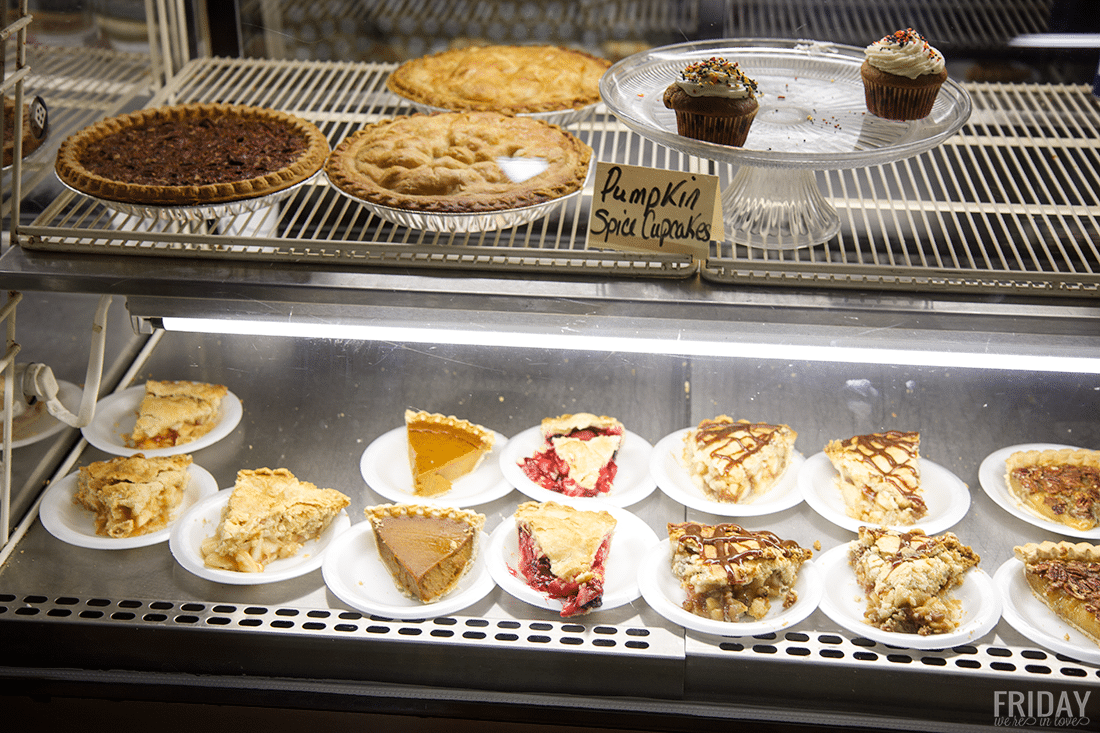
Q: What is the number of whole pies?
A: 3